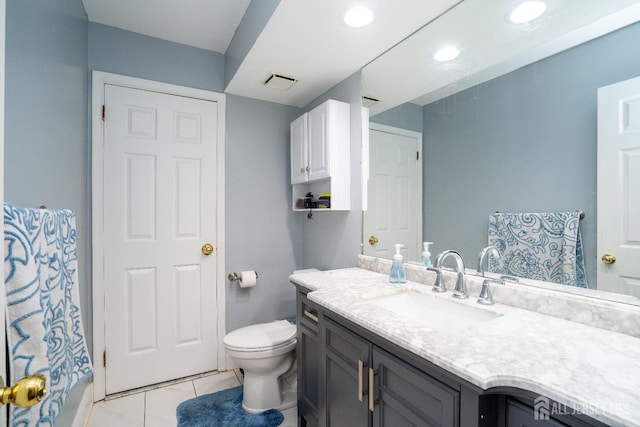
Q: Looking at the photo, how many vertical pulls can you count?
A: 2